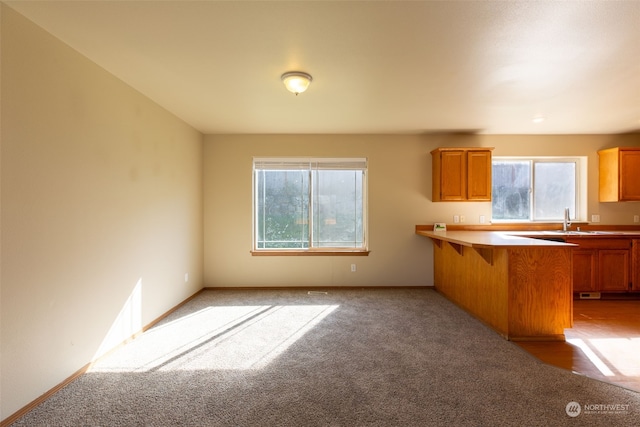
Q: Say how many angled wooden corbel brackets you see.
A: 3